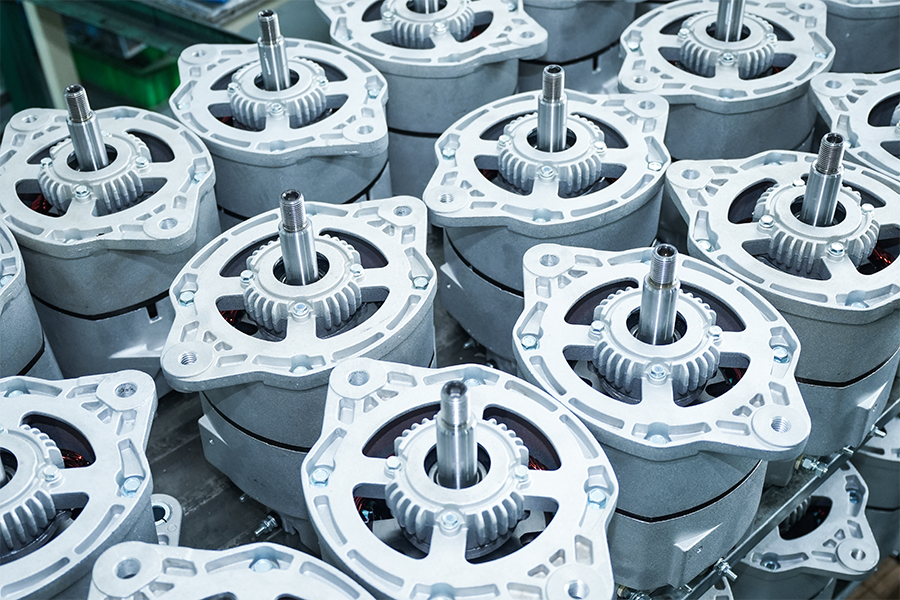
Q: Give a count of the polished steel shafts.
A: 9